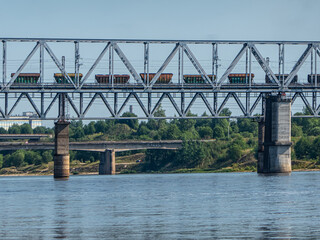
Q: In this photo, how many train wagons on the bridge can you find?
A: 8